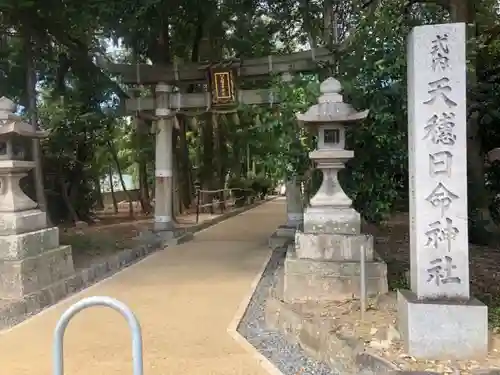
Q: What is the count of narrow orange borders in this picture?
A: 1